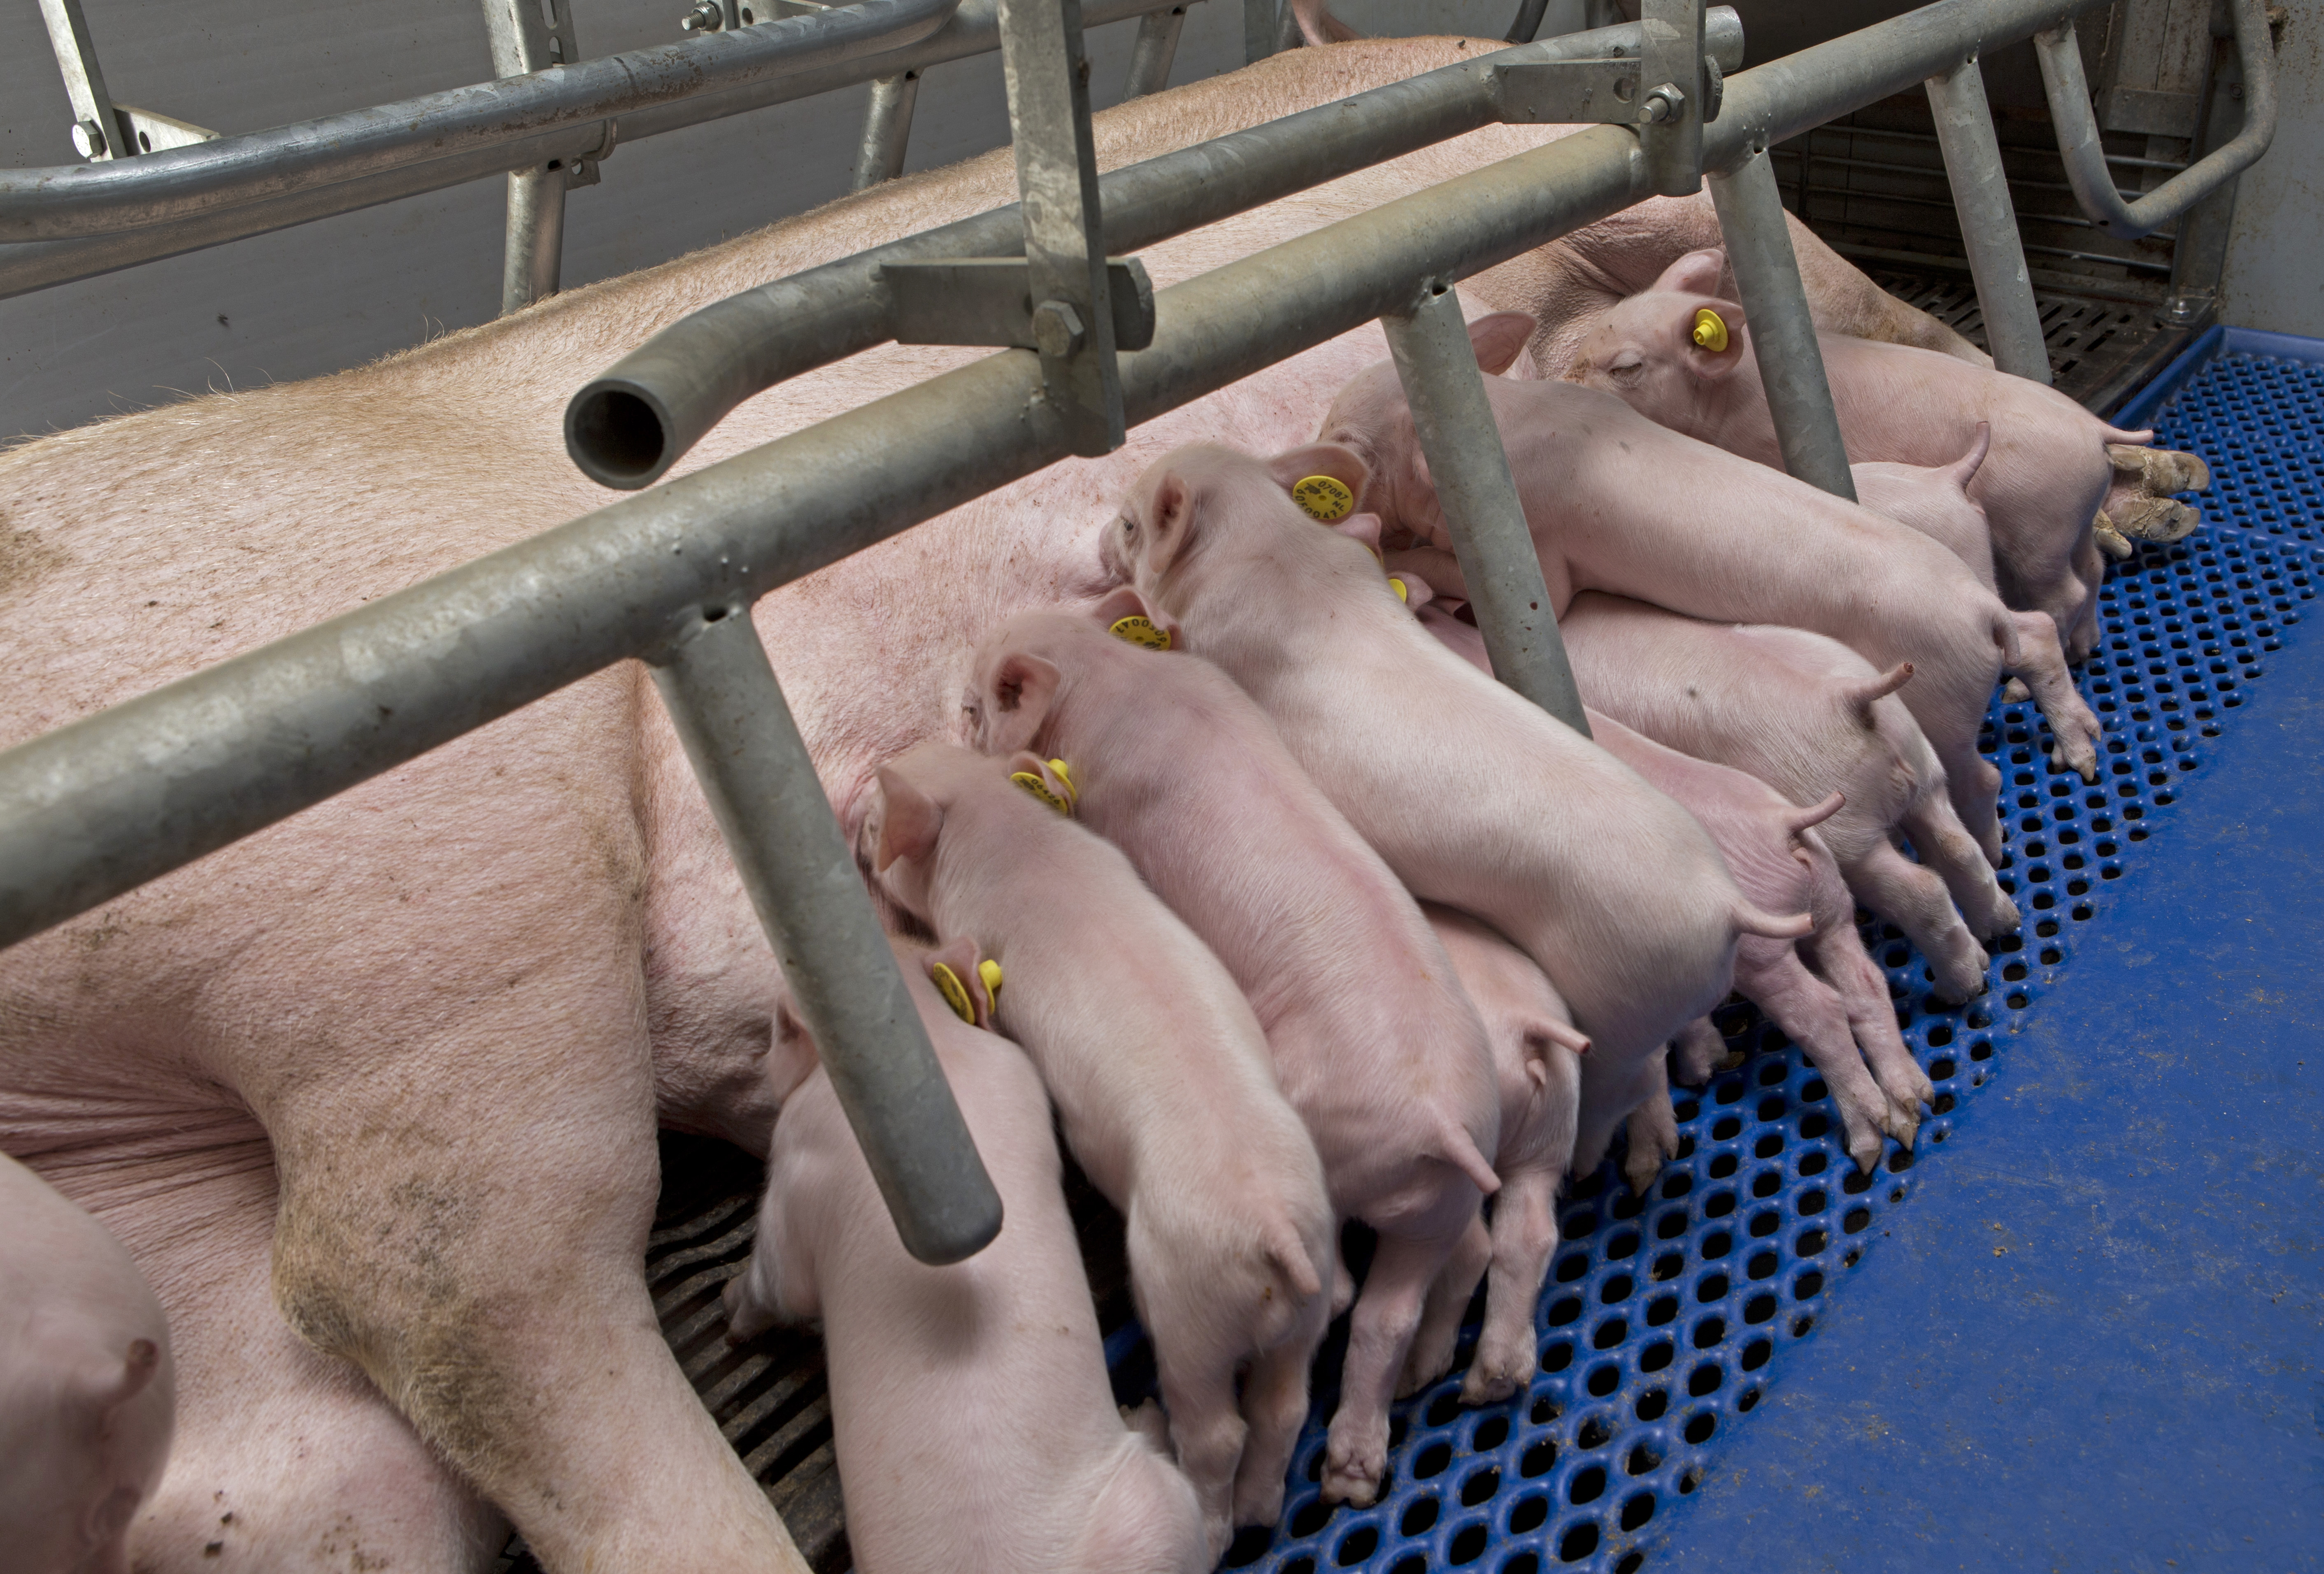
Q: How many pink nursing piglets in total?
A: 11